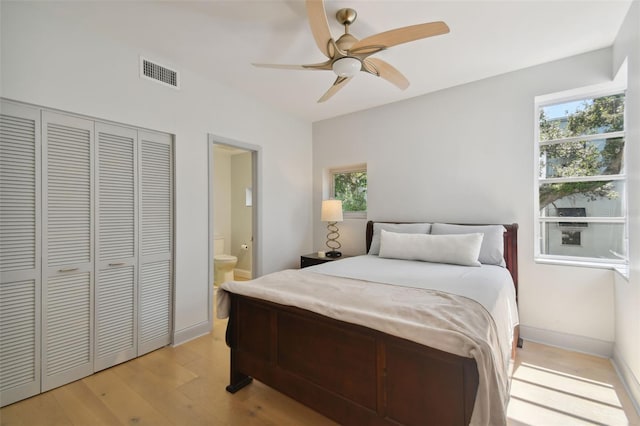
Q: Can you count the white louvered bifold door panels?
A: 4